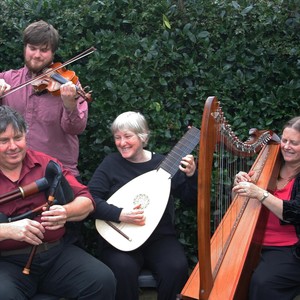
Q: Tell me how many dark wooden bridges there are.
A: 1